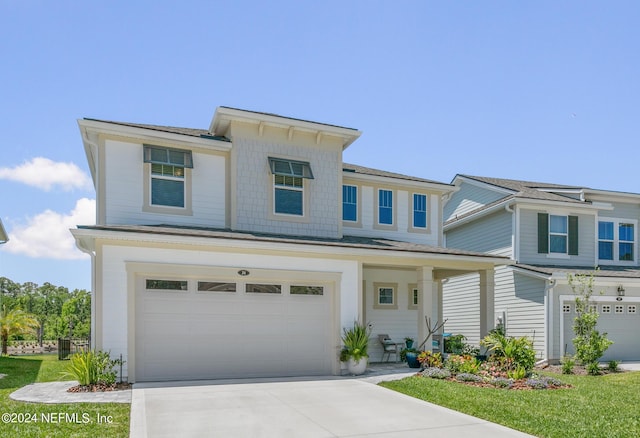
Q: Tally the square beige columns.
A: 2